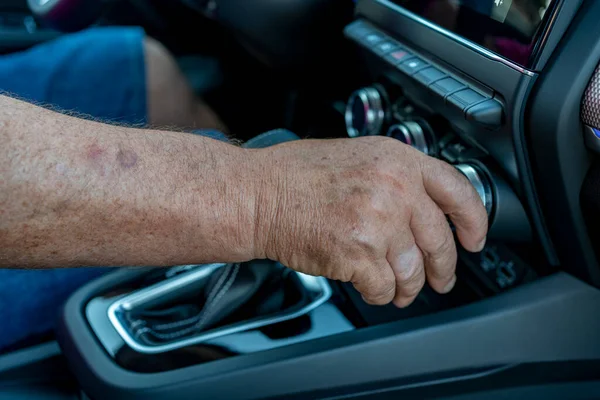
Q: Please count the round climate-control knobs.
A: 3